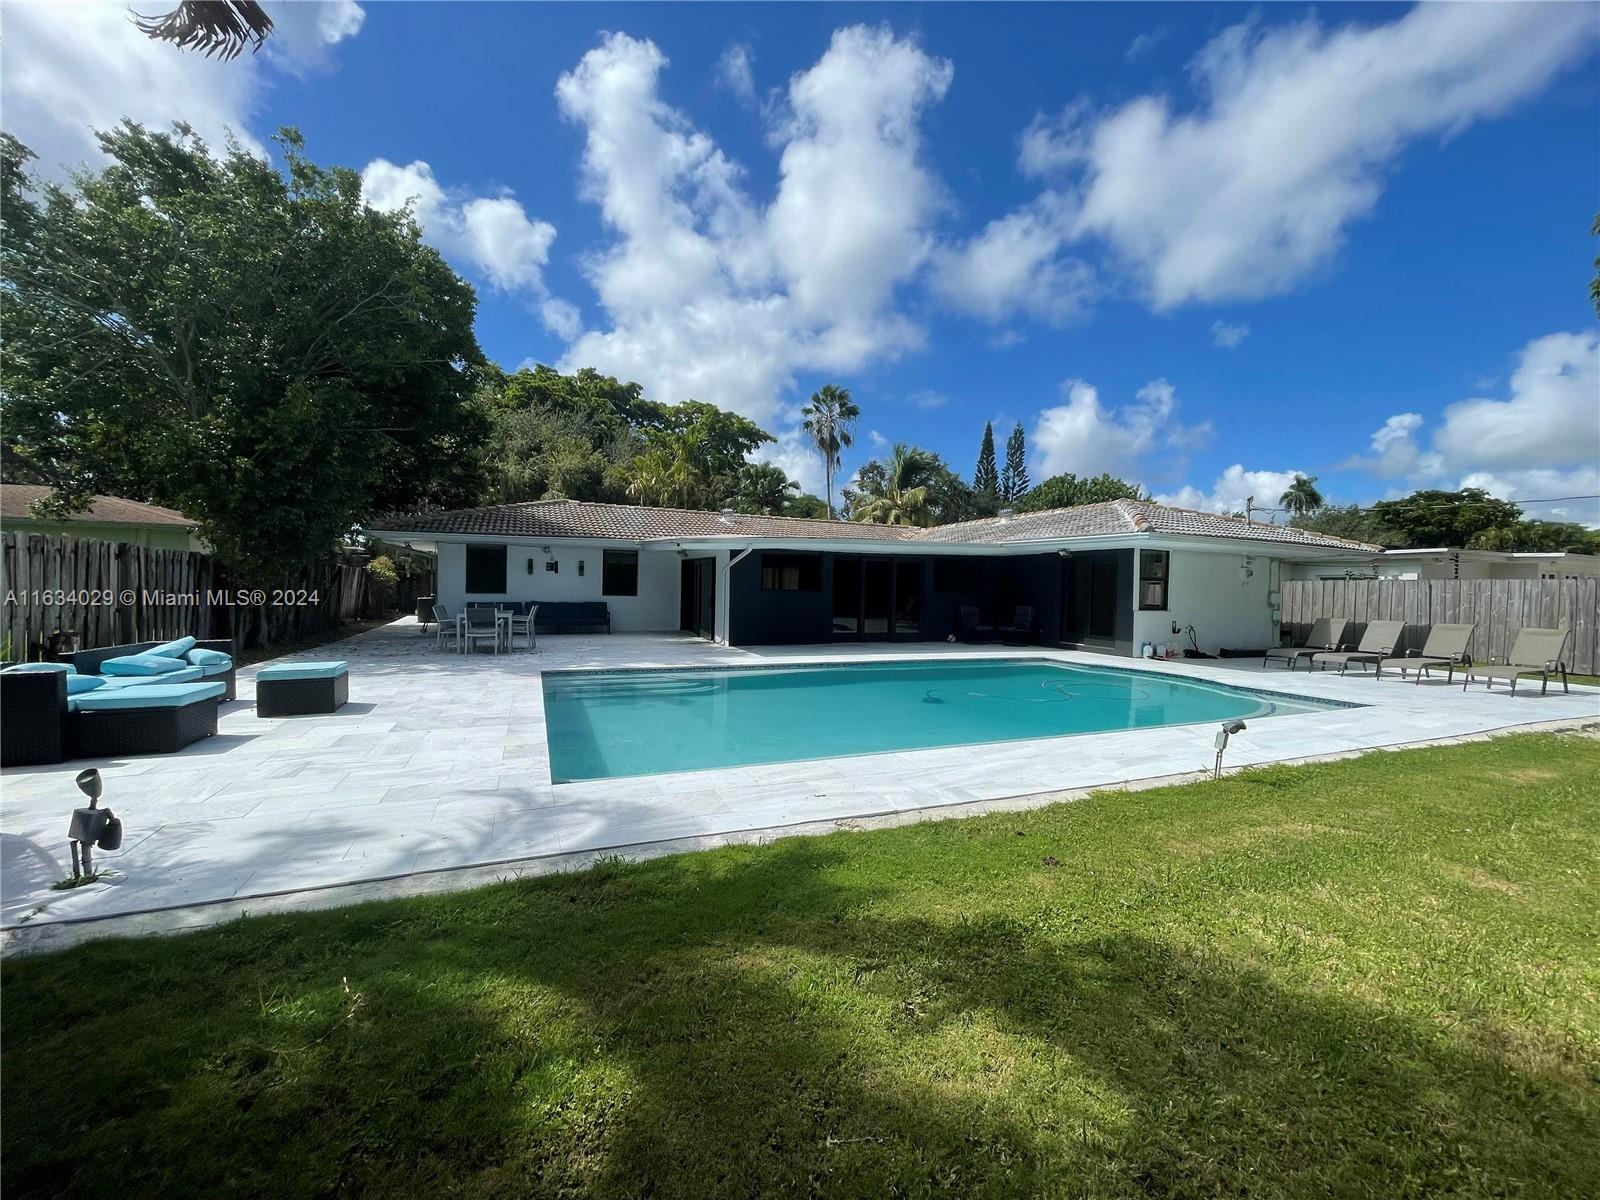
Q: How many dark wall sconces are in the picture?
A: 2